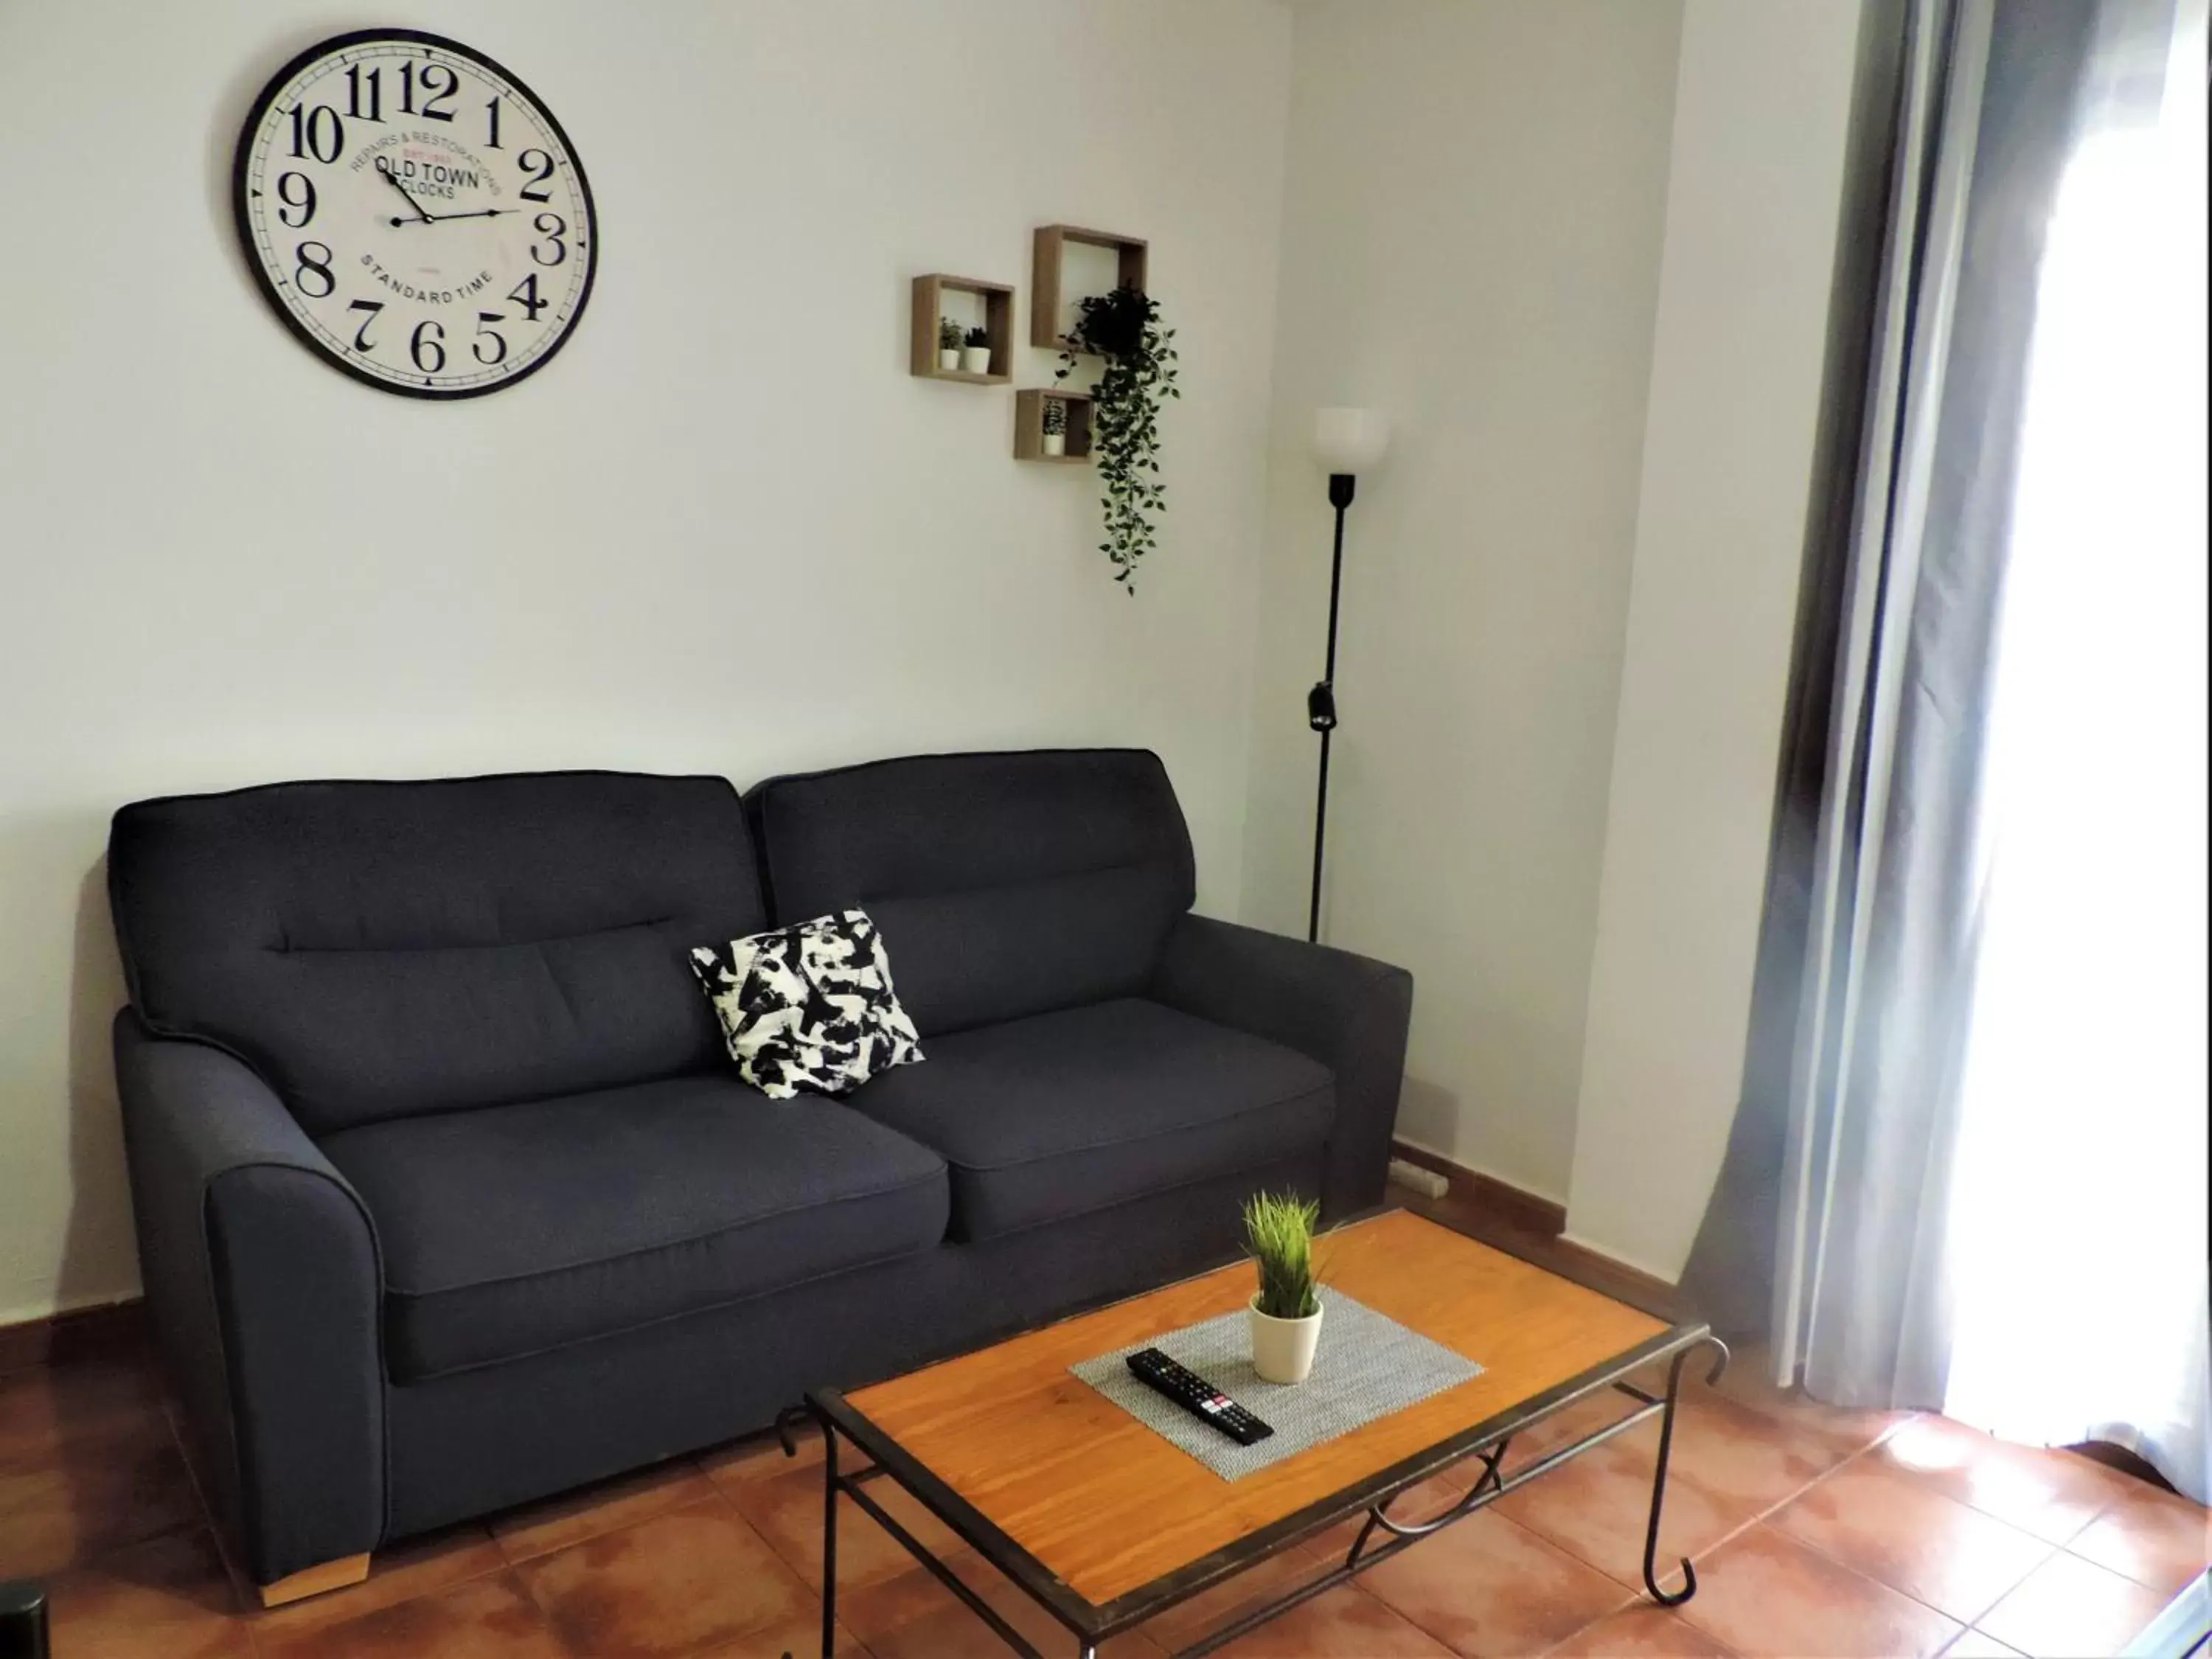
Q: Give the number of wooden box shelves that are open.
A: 3